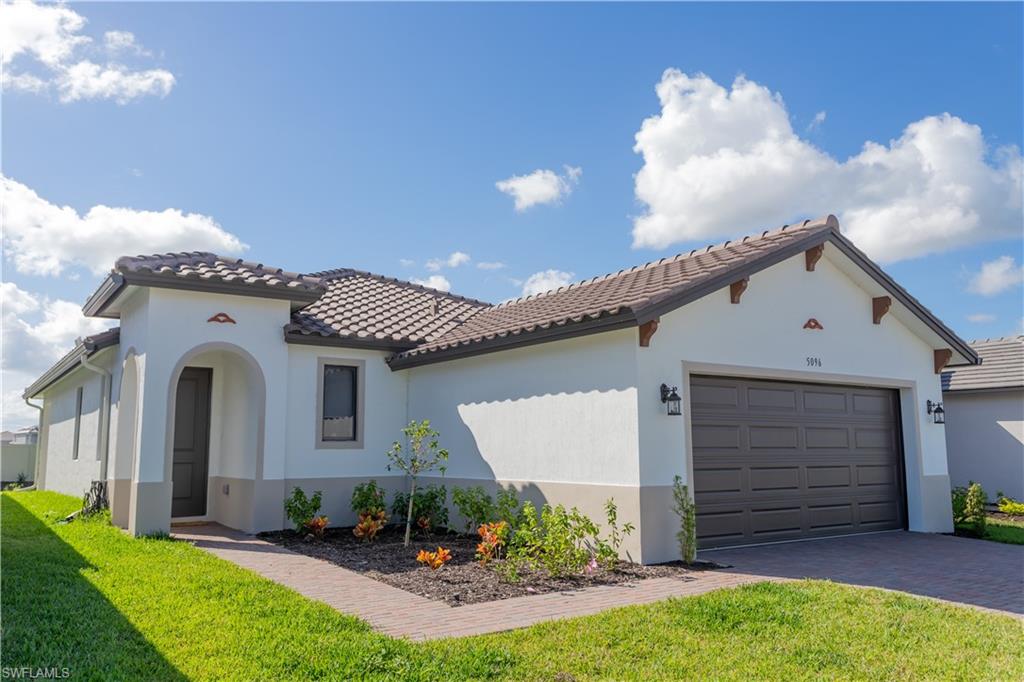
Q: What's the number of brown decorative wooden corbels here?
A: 5